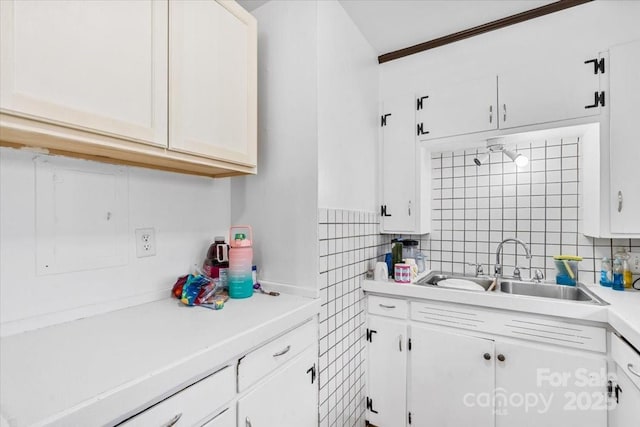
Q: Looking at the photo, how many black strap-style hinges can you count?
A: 10